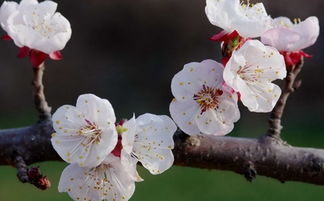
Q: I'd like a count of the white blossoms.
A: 8